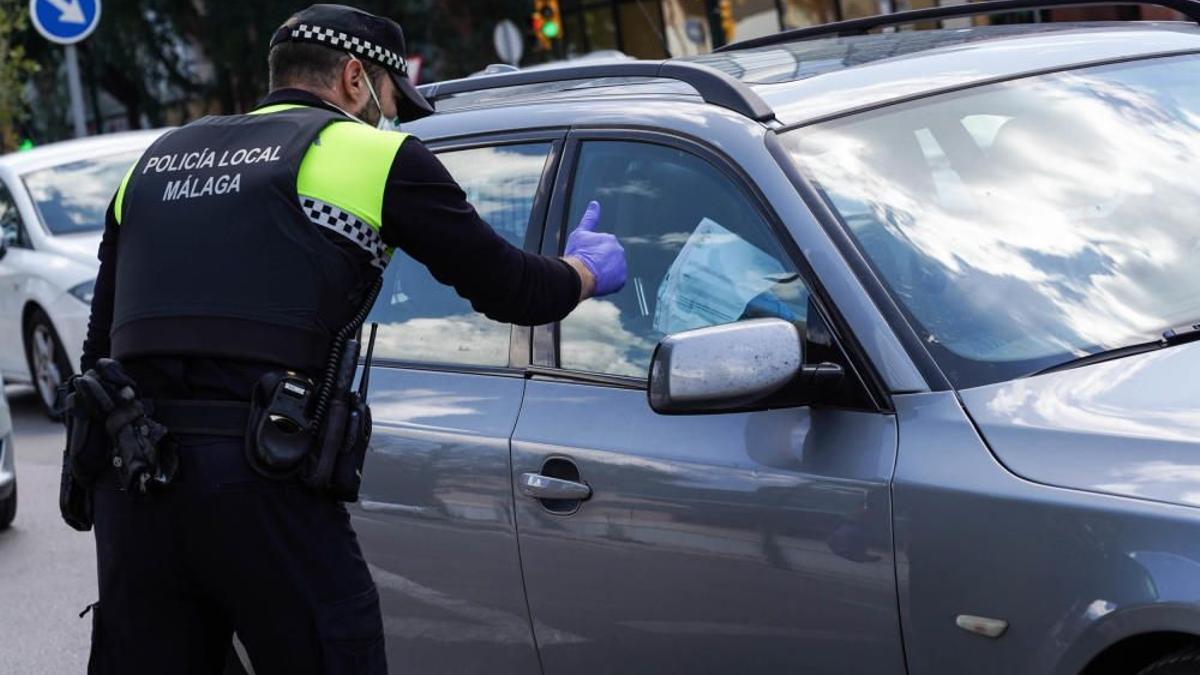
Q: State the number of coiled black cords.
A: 1